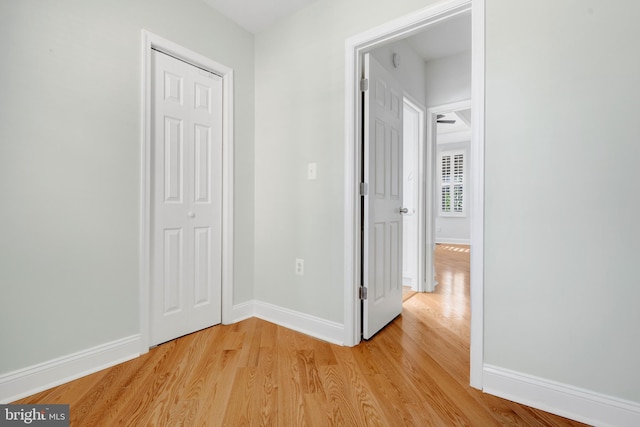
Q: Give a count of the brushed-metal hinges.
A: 3